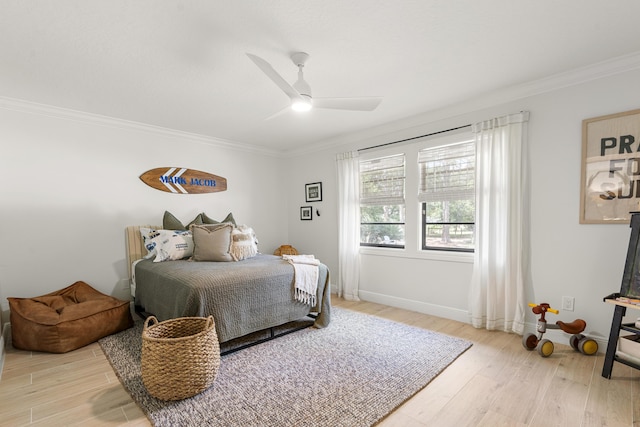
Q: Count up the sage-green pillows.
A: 2